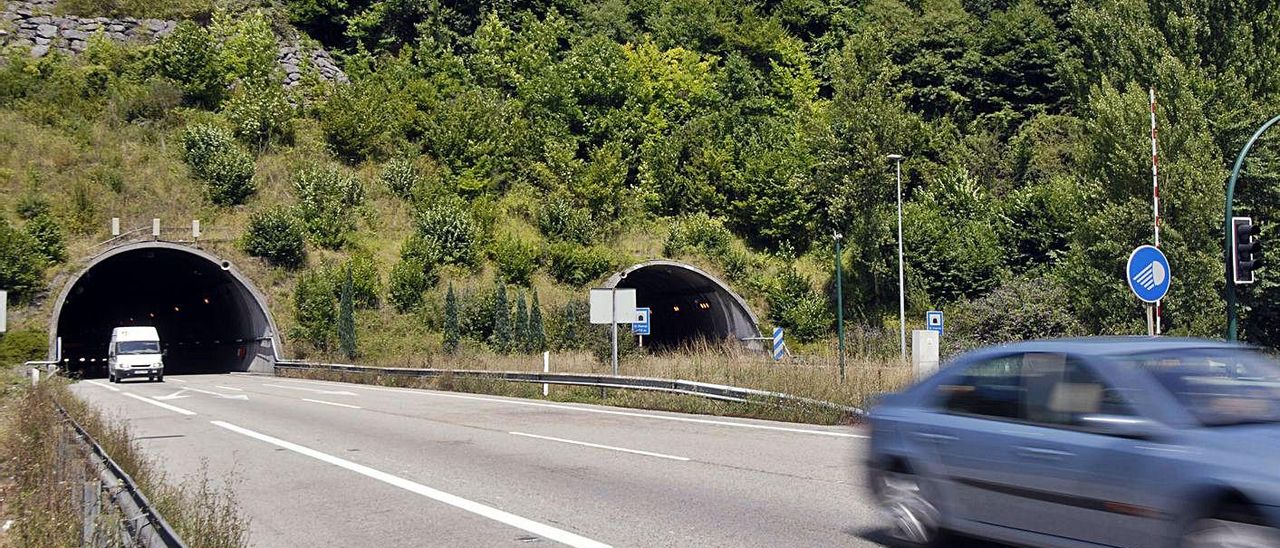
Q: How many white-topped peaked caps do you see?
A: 0